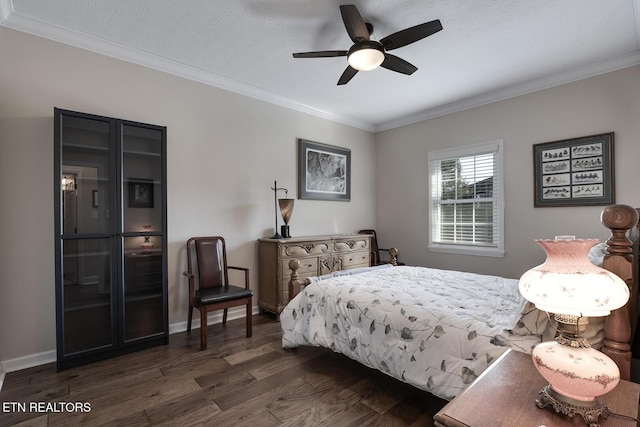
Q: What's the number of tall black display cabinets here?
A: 1